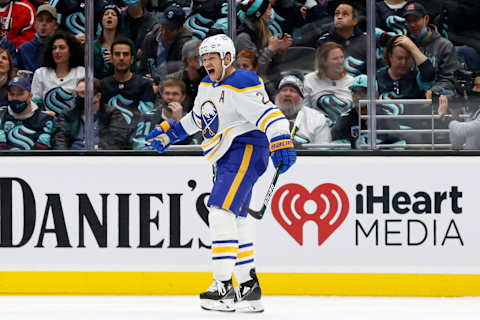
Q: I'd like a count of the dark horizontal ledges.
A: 1